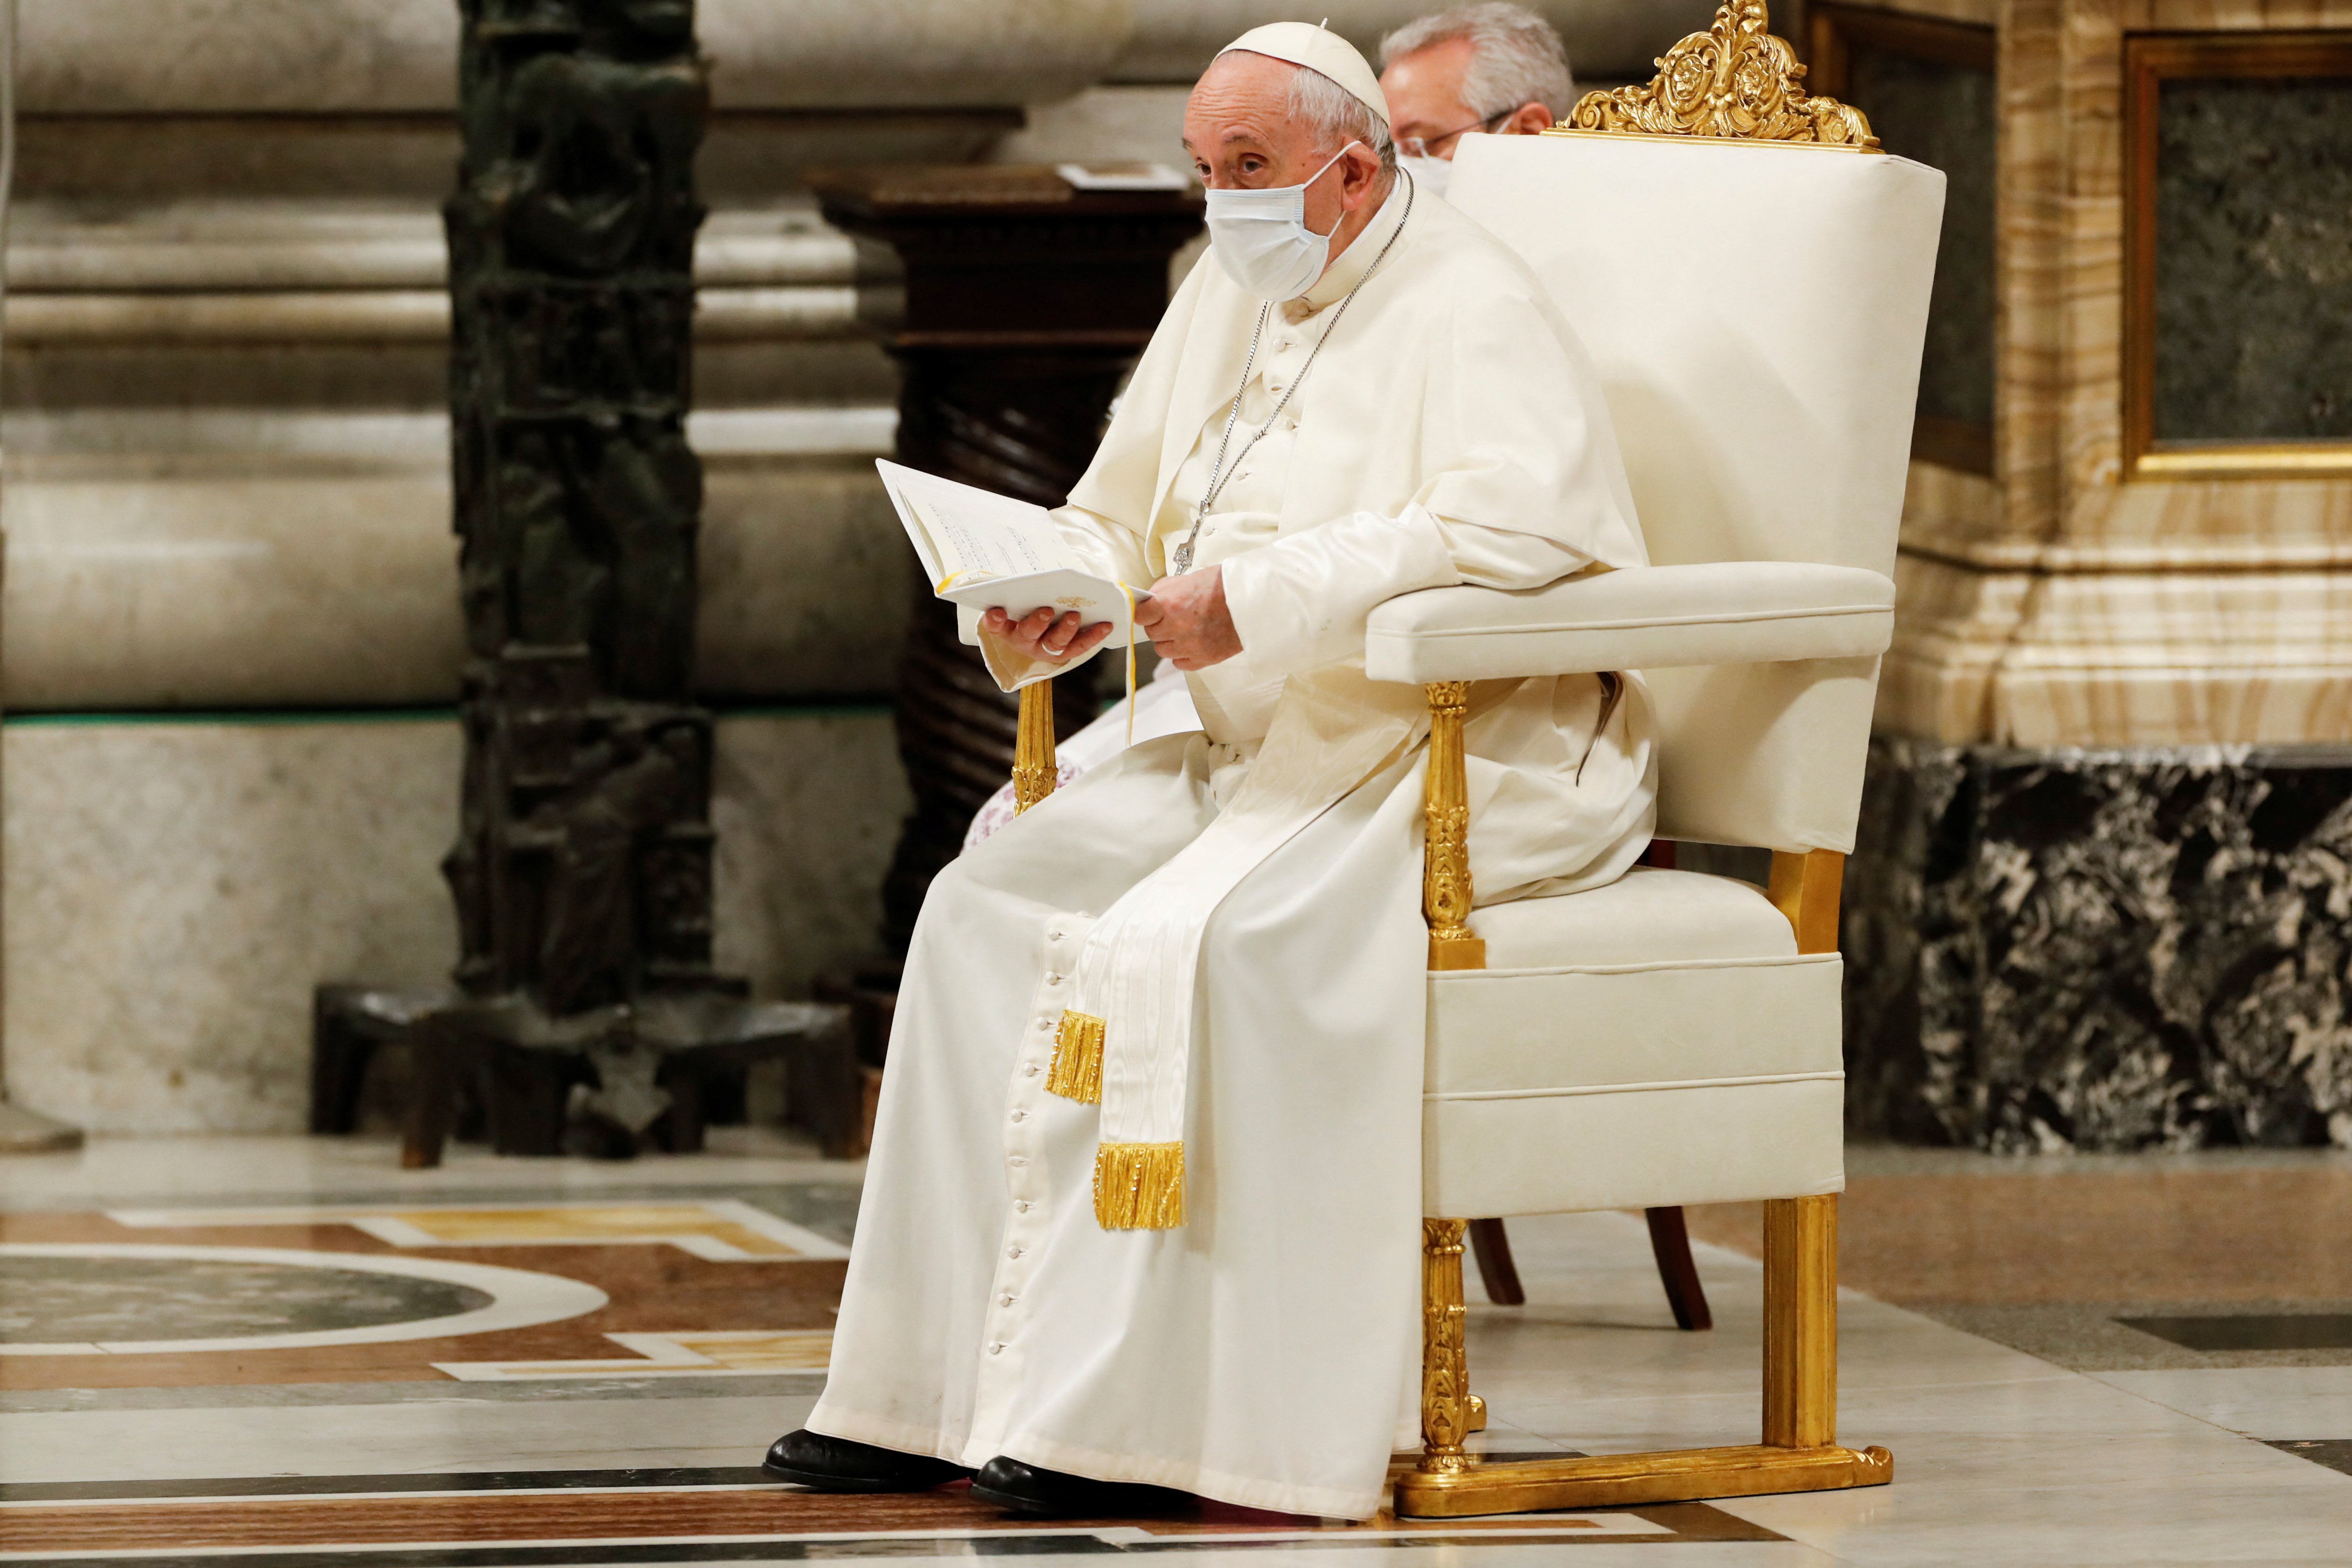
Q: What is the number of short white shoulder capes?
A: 1